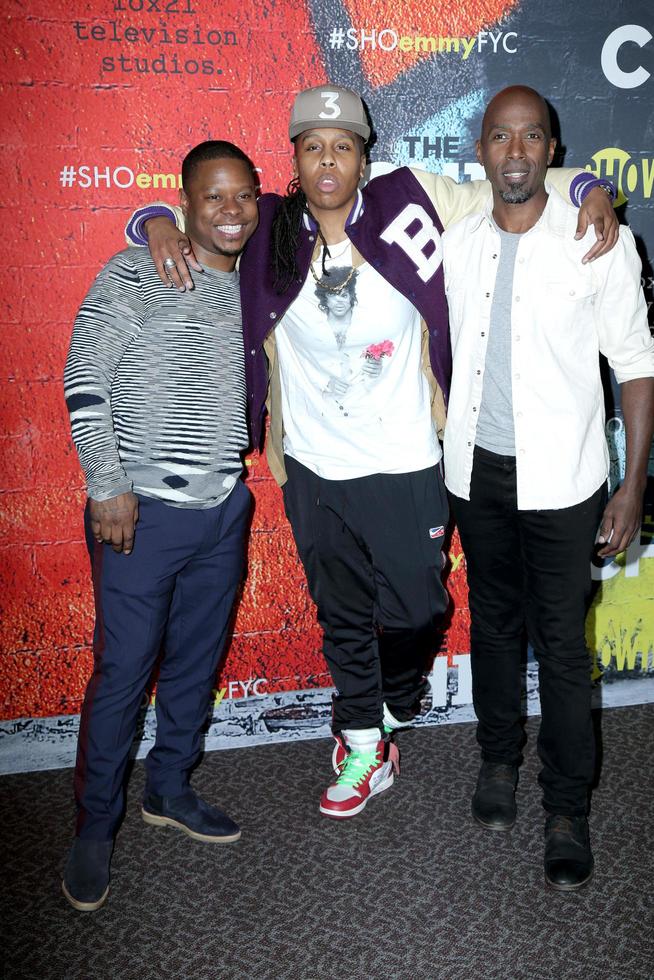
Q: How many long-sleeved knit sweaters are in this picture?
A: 1